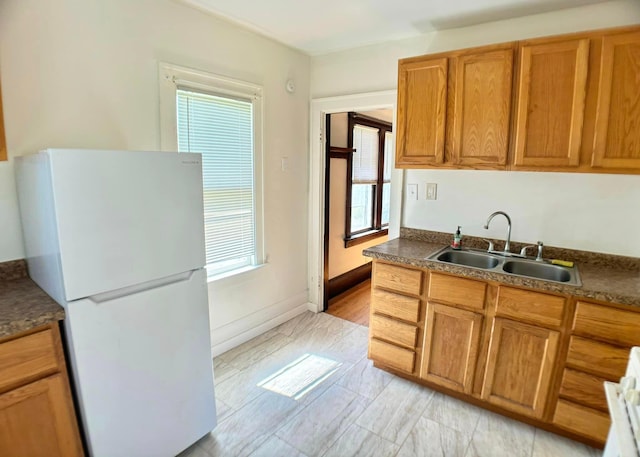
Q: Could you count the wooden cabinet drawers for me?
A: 11